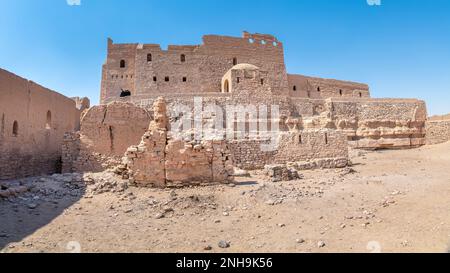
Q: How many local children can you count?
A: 0